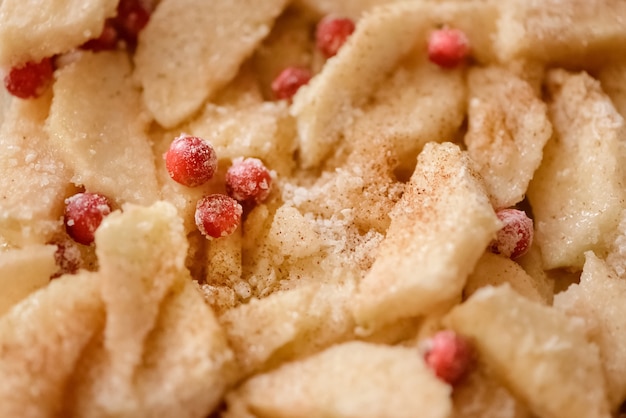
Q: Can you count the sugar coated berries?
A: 12